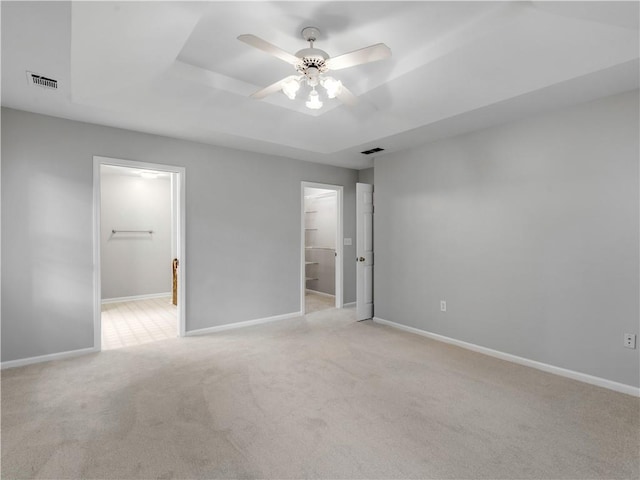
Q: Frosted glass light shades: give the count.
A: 3